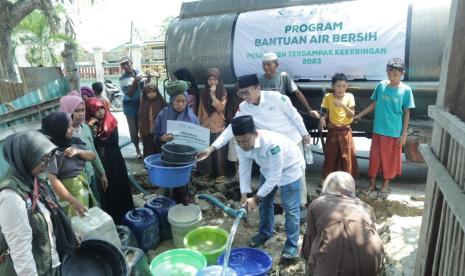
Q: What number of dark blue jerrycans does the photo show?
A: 2